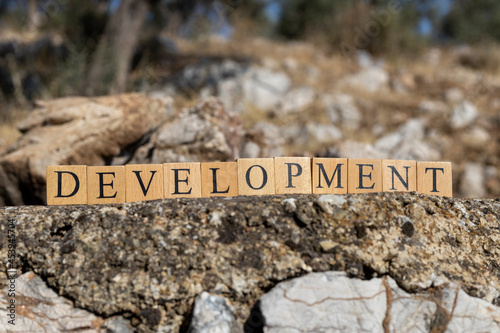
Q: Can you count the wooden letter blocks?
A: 11